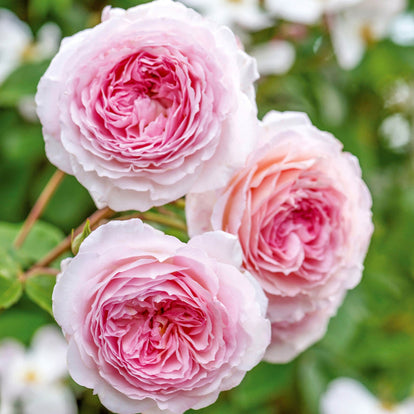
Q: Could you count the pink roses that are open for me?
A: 3